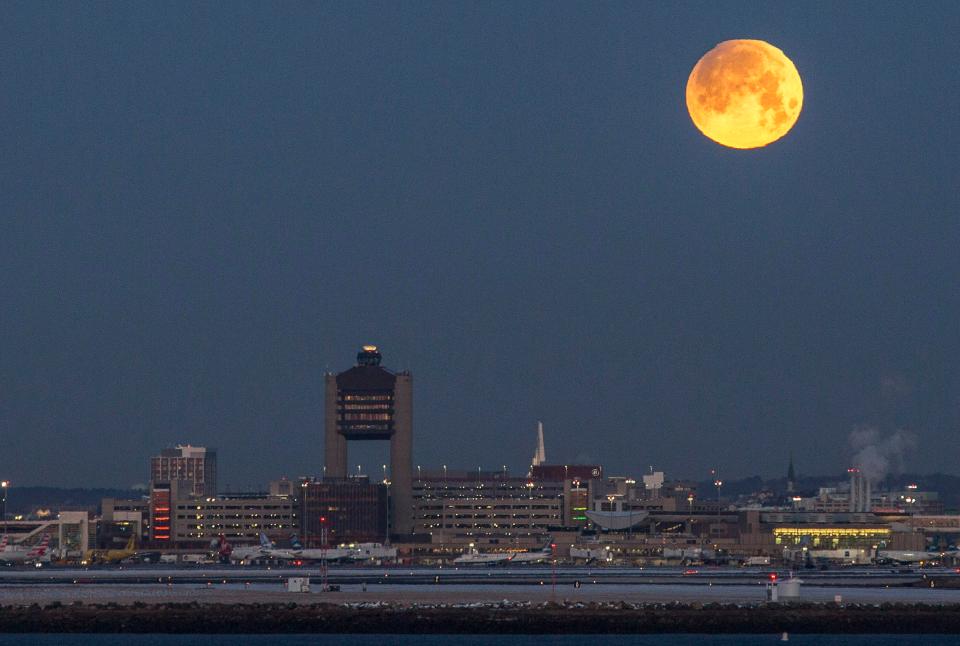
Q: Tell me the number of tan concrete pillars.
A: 2